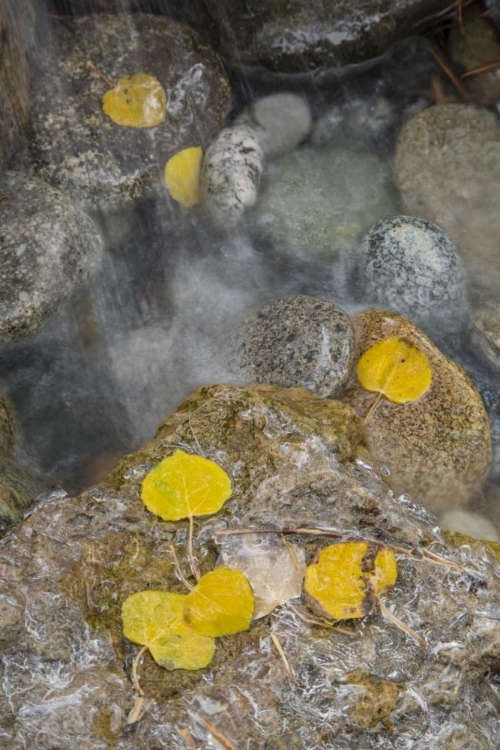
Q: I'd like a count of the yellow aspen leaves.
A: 7